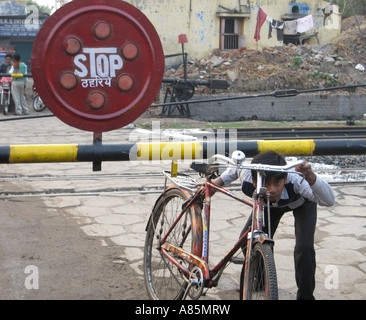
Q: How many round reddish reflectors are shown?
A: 6